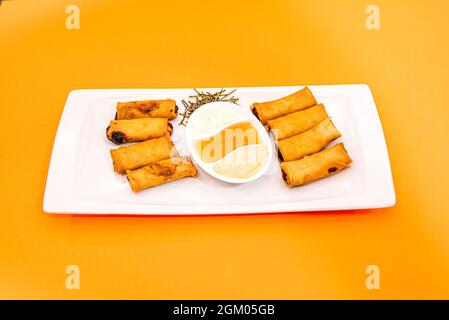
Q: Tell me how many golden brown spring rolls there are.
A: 8